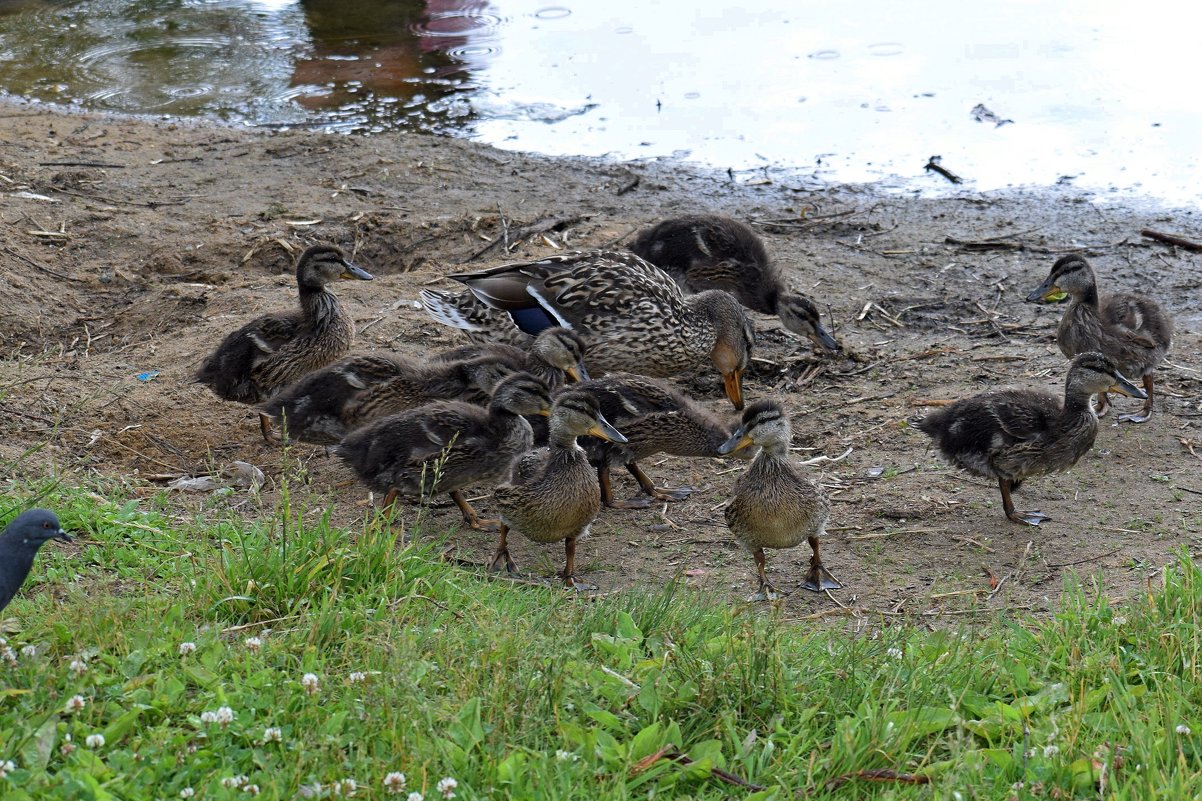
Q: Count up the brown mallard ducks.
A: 11